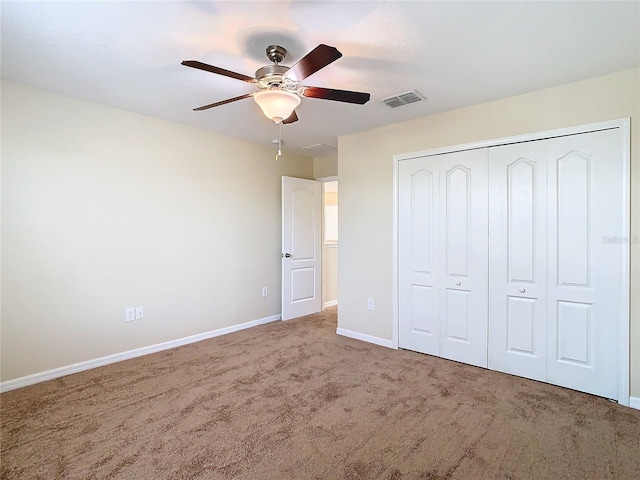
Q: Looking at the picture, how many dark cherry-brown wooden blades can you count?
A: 5